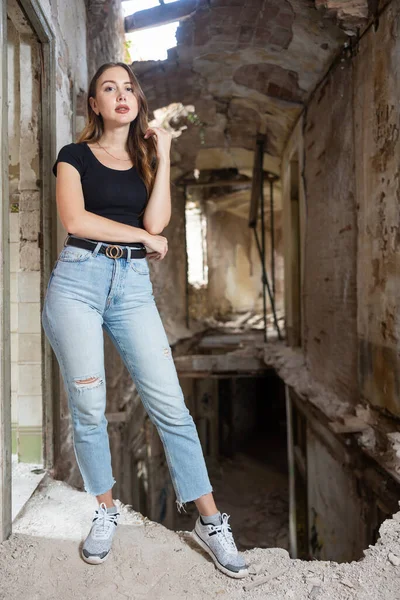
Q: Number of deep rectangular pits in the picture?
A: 1